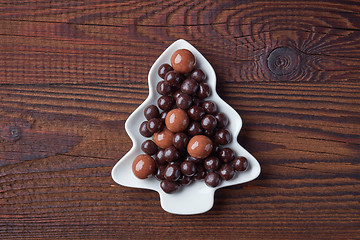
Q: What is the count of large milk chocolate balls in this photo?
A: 5